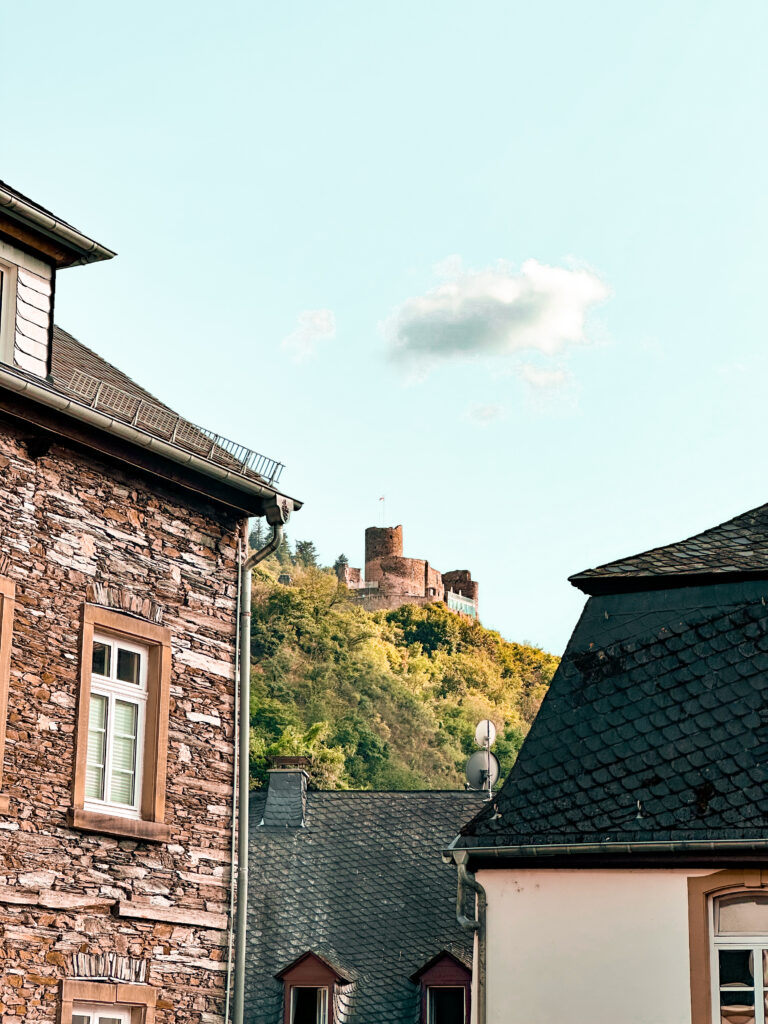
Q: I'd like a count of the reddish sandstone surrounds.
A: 4